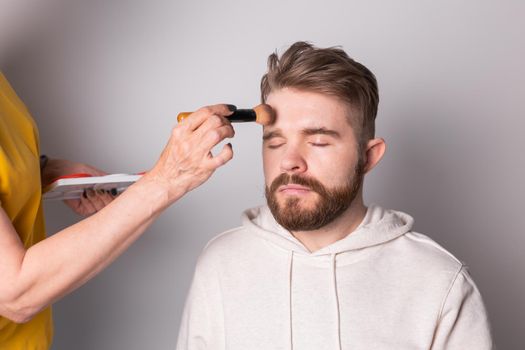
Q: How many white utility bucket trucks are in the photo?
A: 0